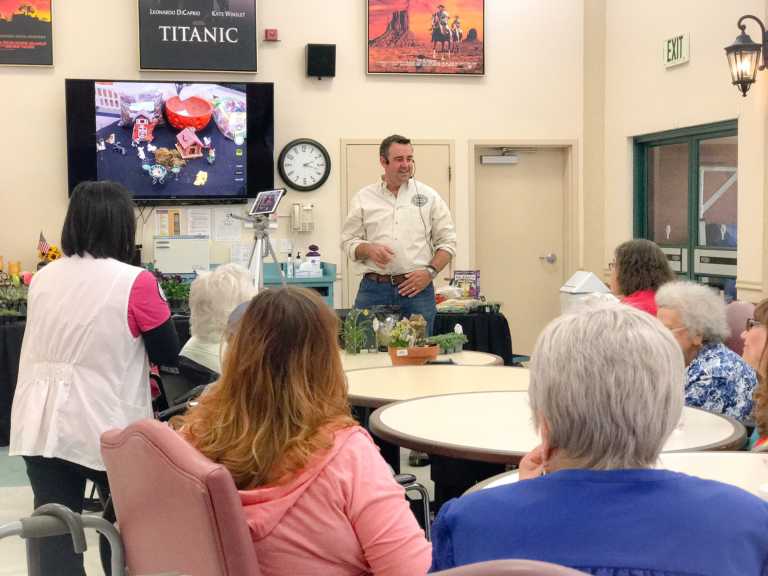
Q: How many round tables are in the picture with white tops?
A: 4